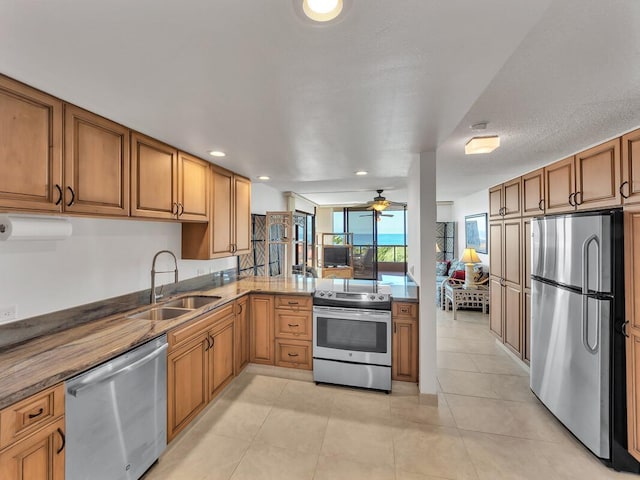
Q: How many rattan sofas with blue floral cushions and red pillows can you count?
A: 1